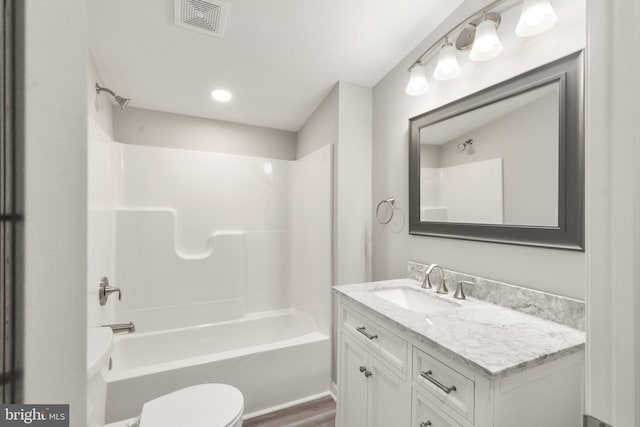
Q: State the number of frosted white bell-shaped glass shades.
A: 4